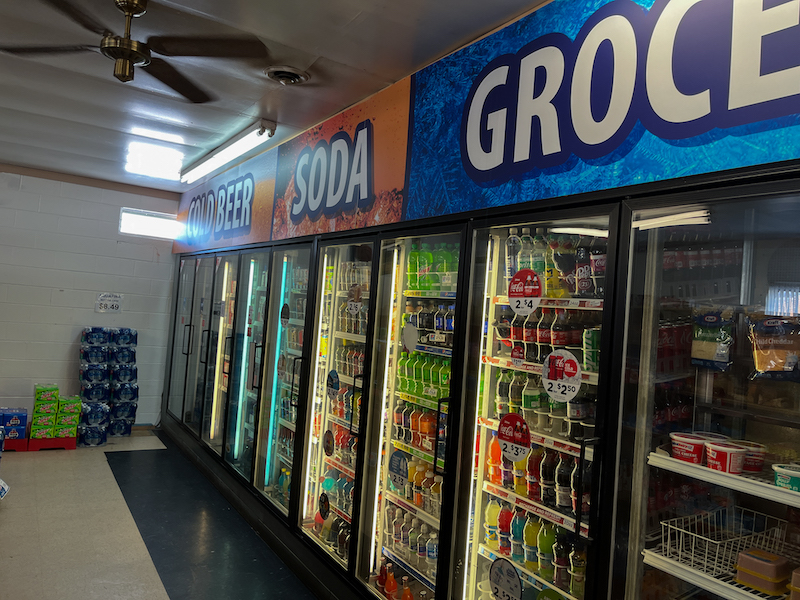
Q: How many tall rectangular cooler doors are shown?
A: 9